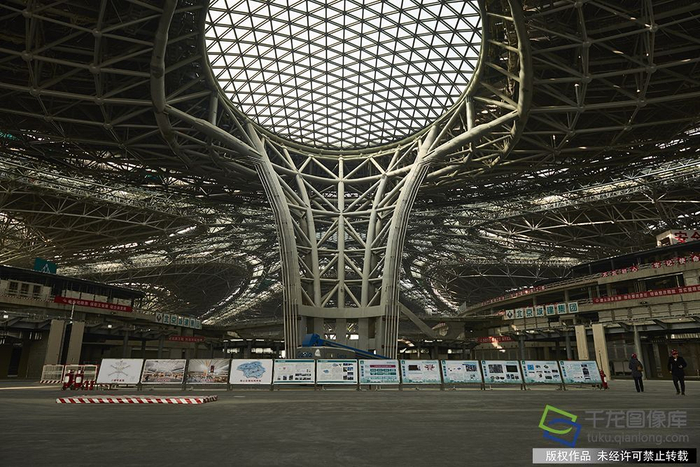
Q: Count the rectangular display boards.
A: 12